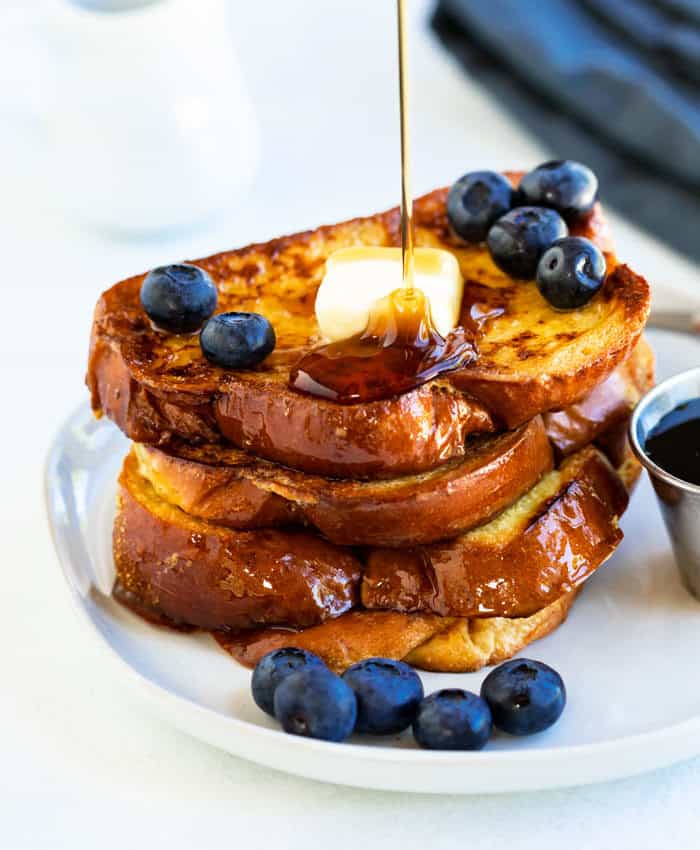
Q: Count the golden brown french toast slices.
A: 4